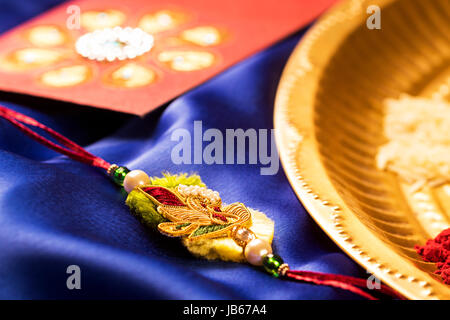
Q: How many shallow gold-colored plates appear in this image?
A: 1